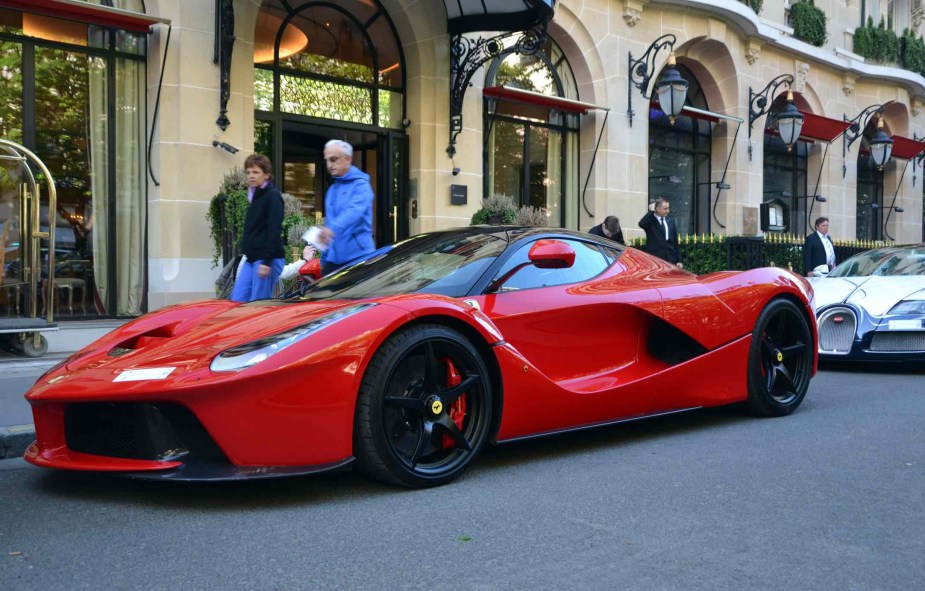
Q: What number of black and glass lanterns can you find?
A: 3